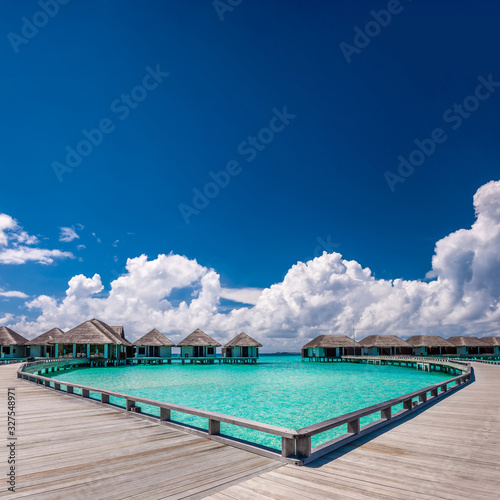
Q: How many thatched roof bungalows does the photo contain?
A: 11